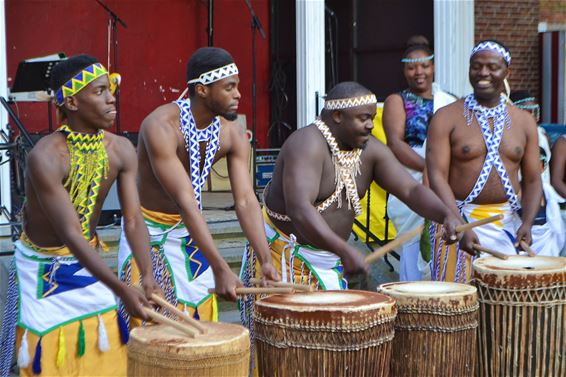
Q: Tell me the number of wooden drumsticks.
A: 8